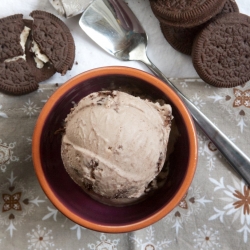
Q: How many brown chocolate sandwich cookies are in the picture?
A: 4